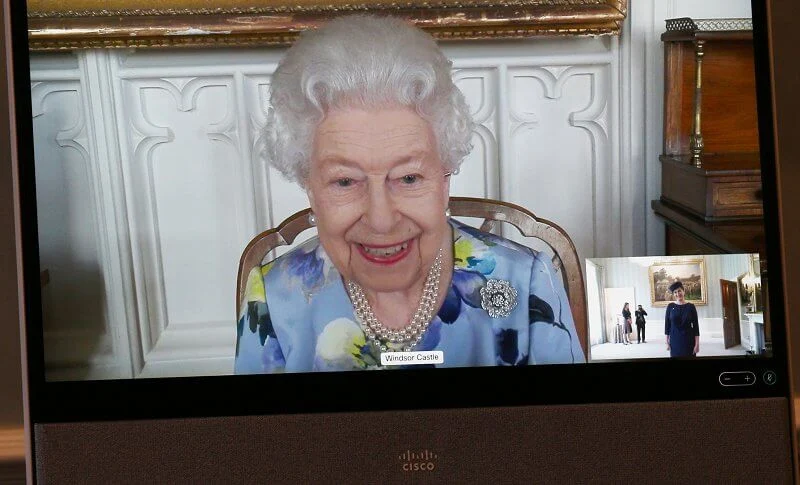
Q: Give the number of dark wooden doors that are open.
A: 1